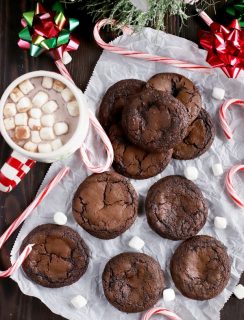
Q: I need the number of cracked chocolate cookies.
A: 10